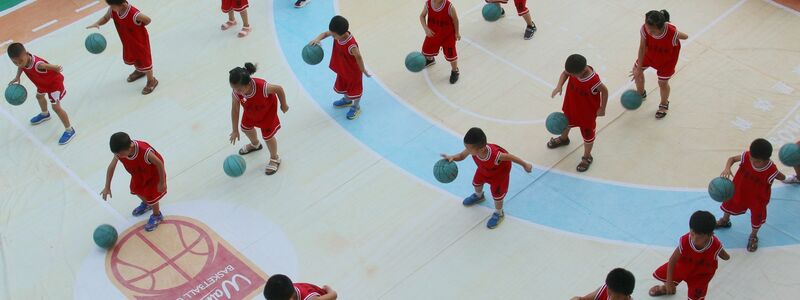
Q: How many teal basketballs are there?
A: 12